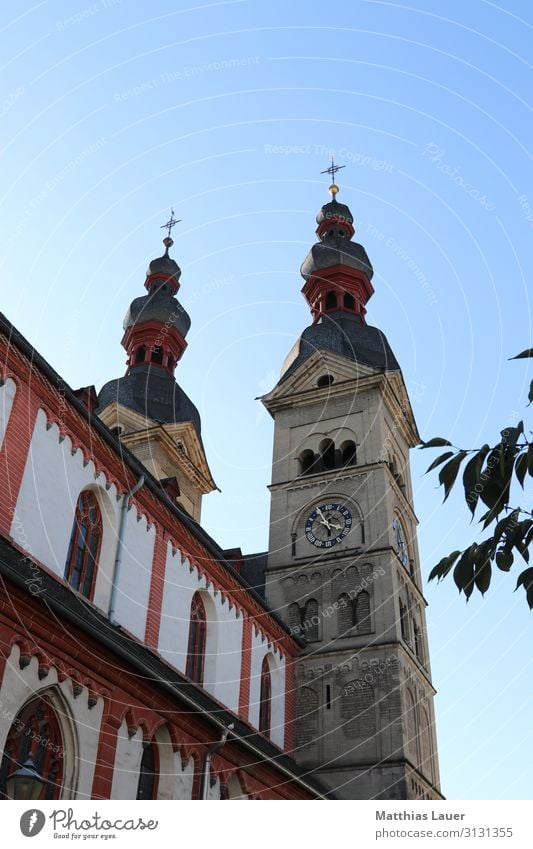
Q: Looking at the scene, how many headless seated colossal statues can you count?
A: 0